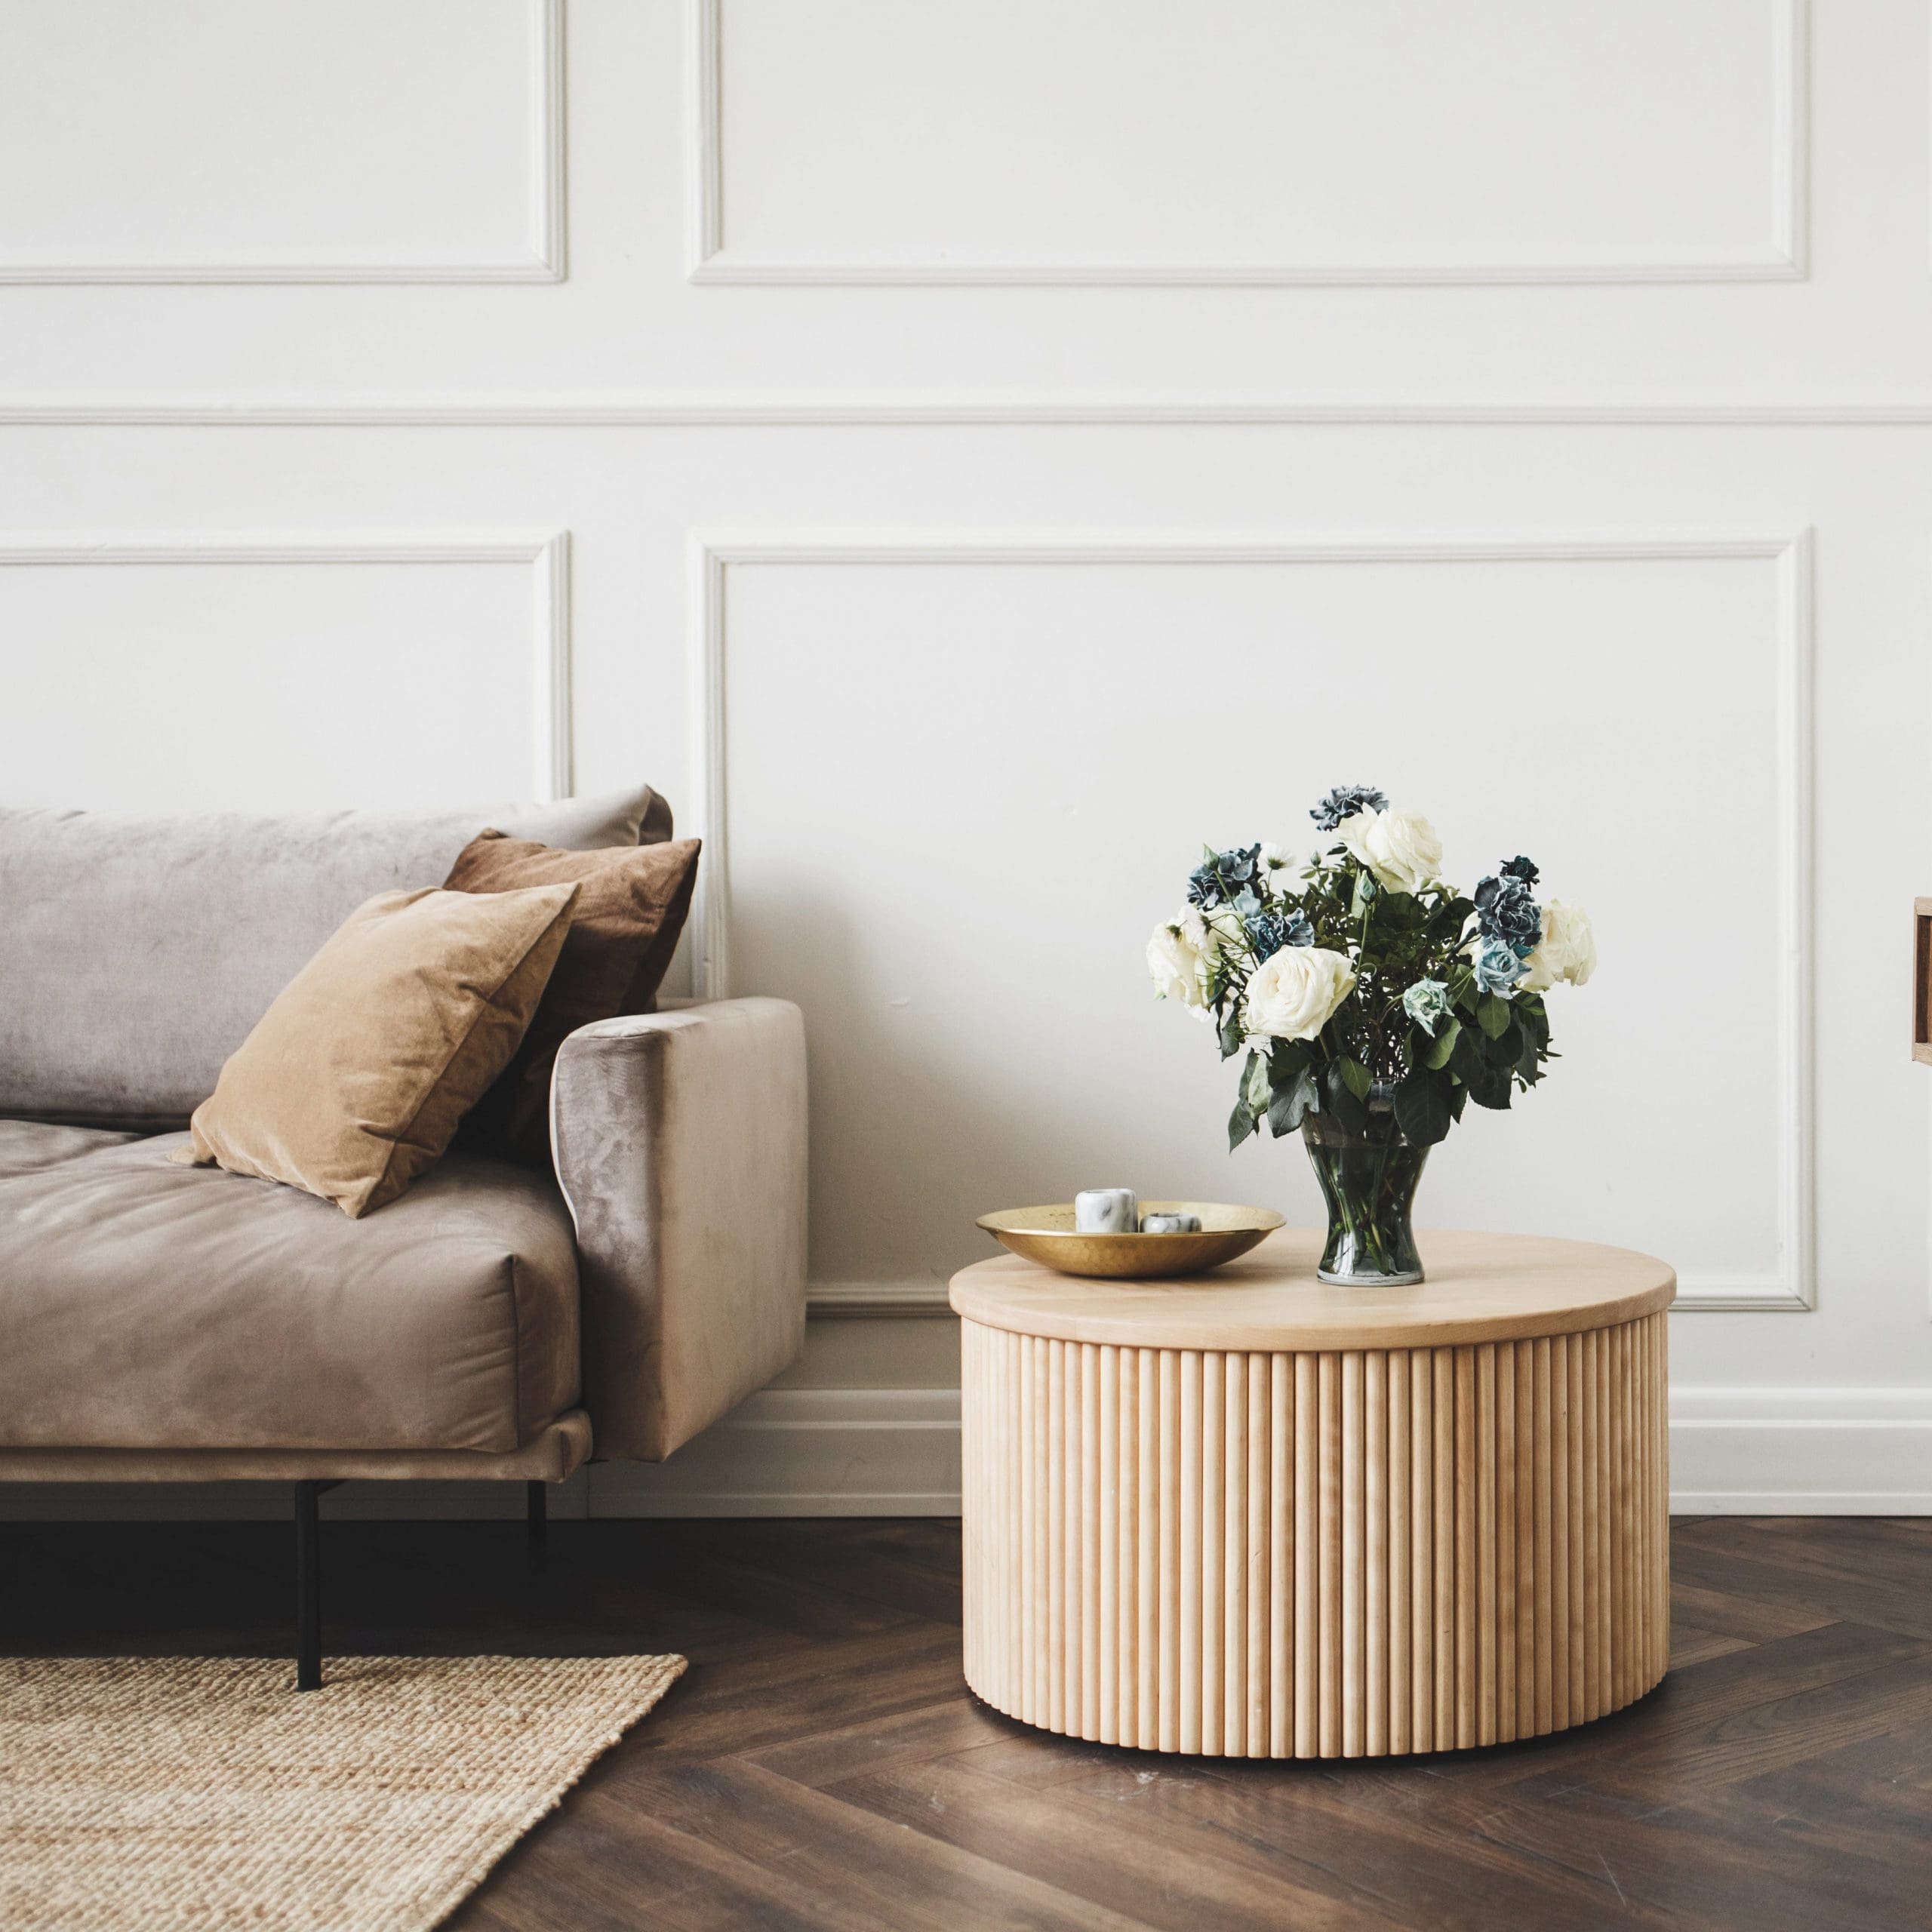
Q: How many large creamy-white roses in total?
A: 4